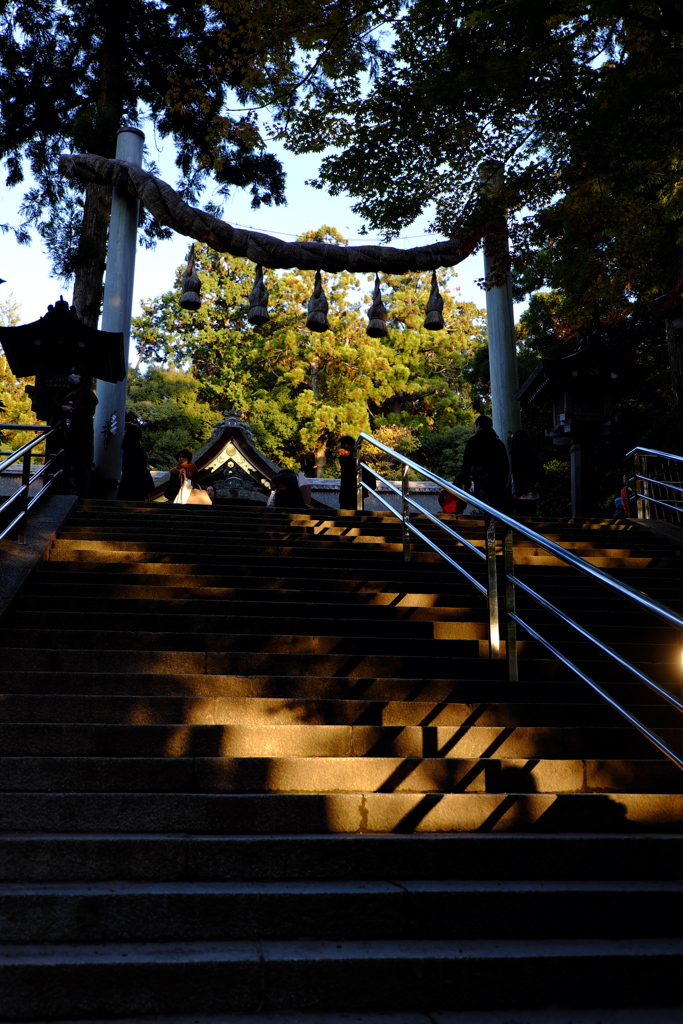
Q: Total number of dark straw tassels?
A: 5